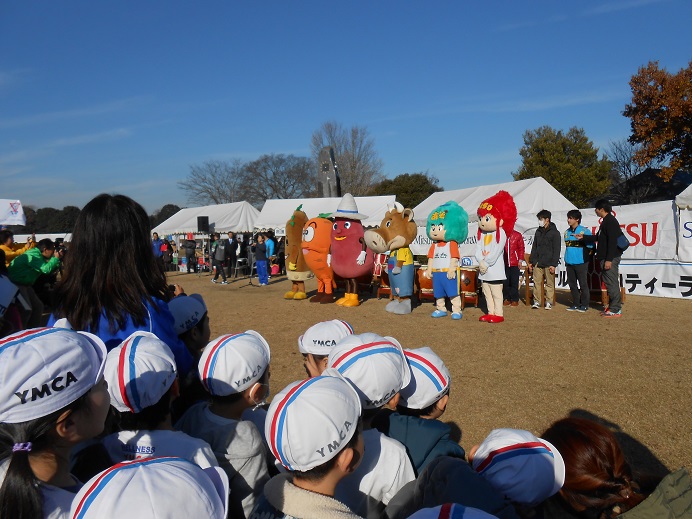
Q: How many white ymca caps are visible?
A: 11